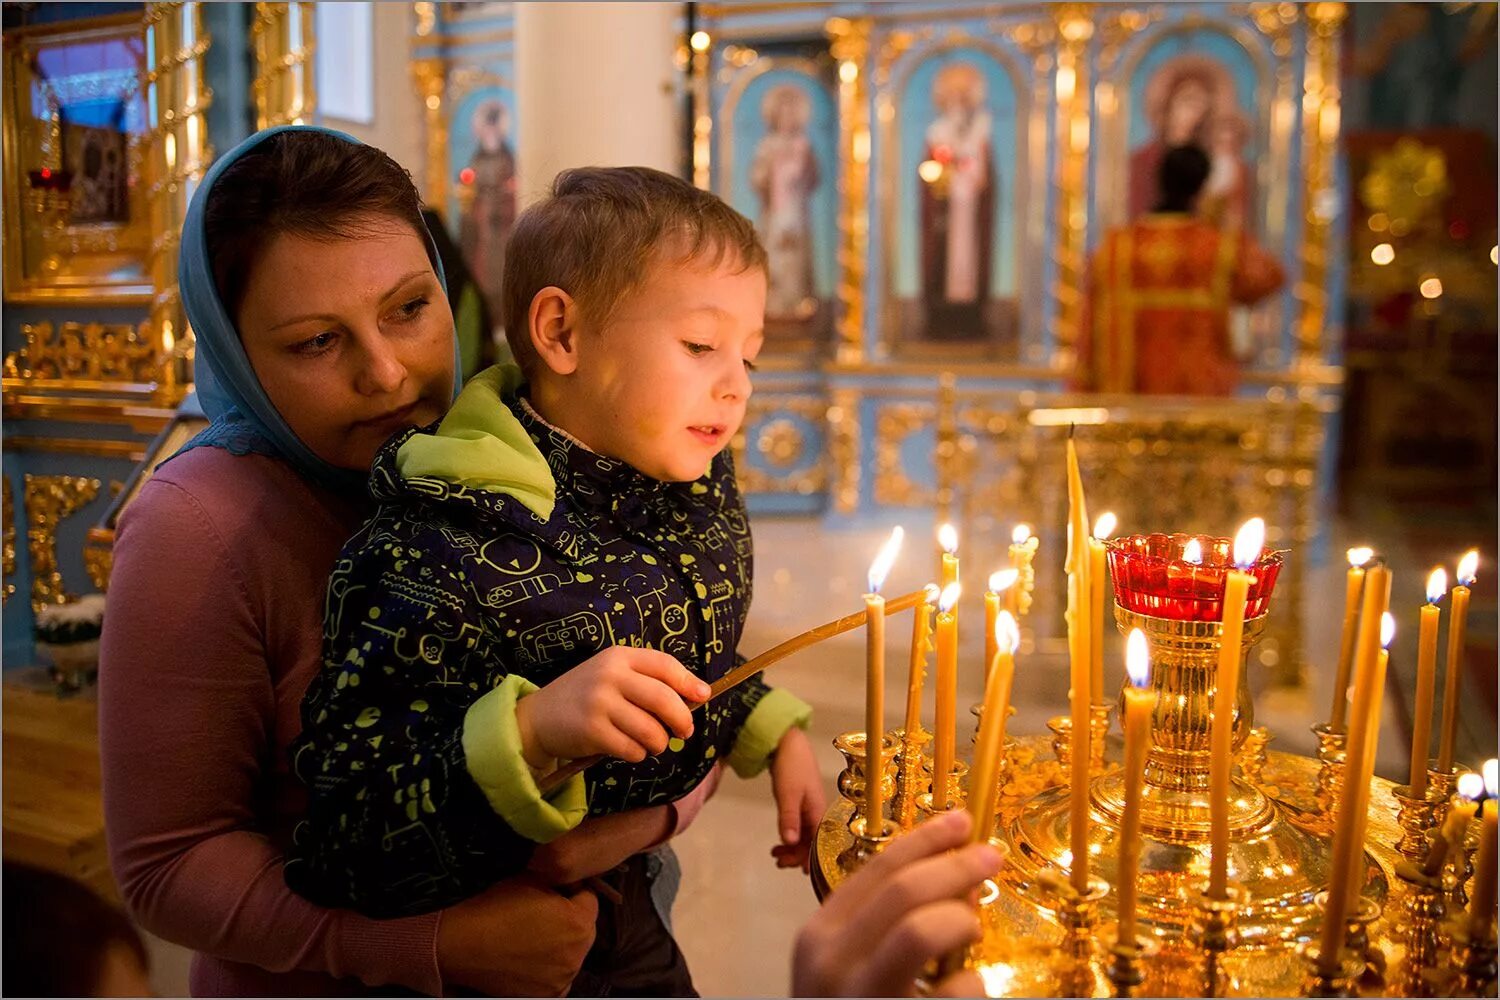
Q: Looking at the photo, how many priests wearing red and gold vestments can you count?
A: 1